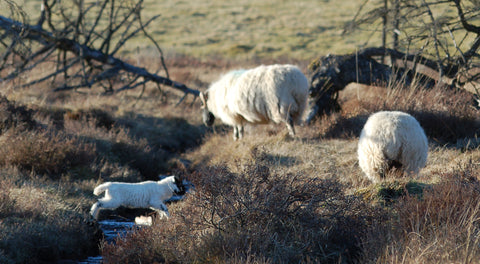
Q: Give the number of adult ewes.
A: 2